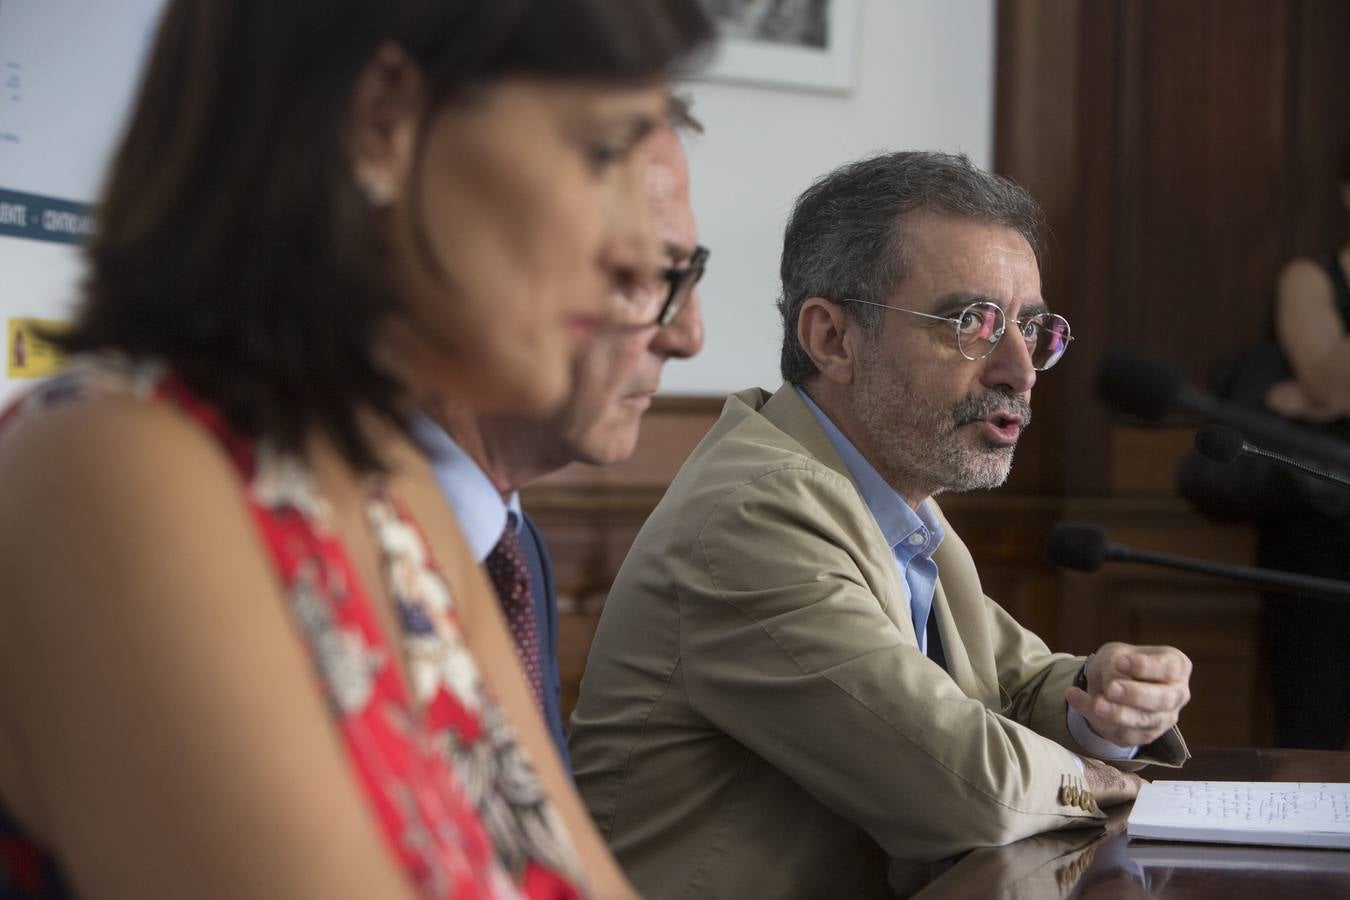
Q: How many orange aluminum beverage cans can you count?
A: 0